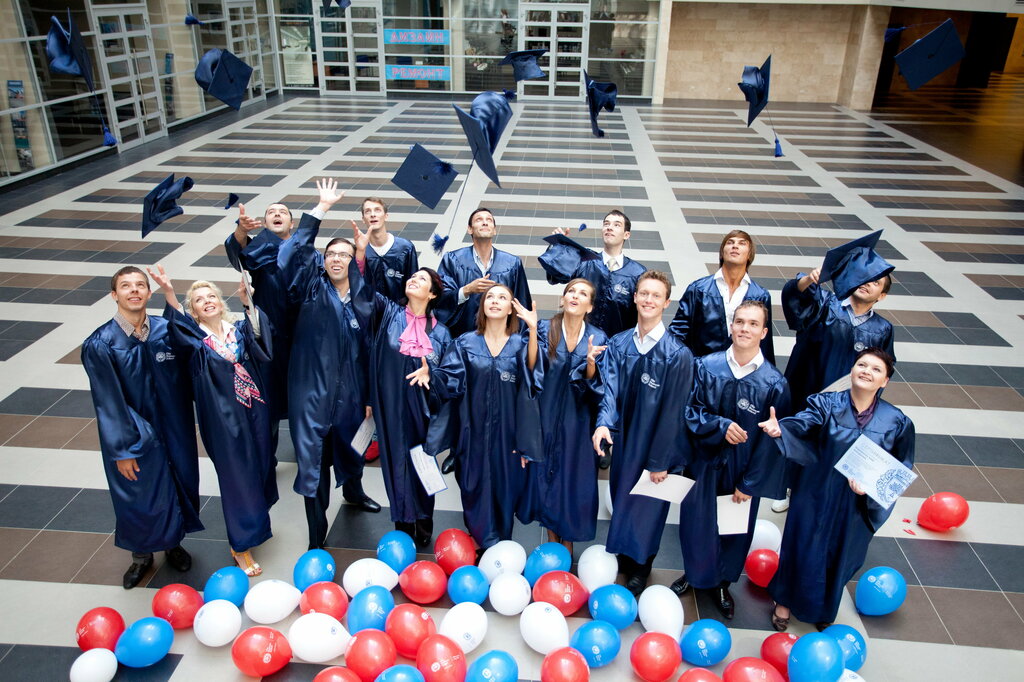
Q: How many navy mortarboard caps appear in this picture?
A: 12